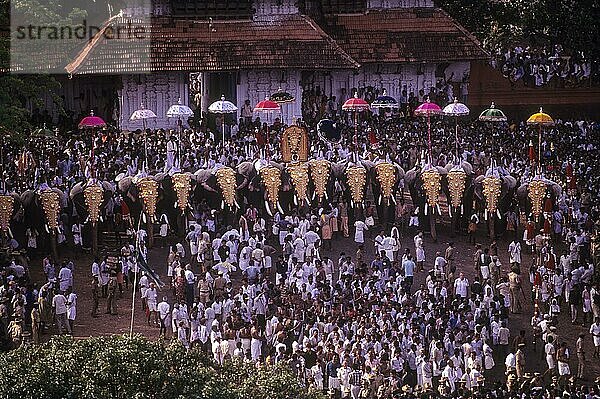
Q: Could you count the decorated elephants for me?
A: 15